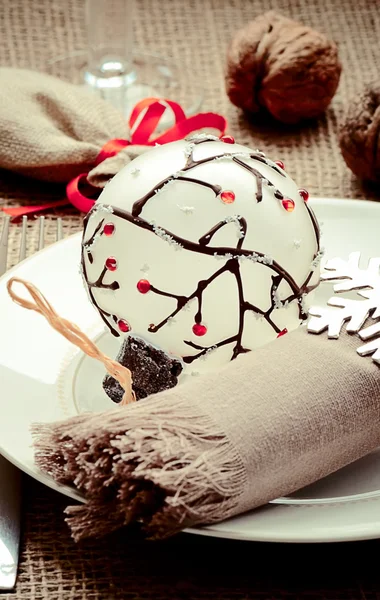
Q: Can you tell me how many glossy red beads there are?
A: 11